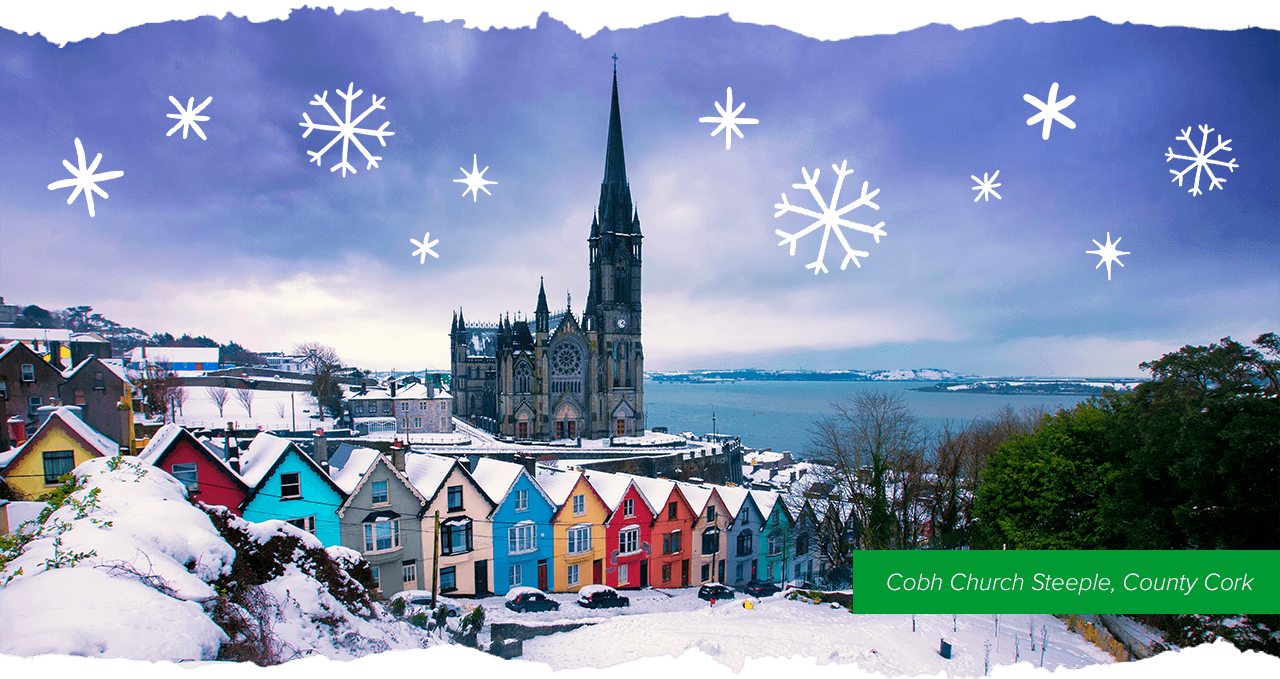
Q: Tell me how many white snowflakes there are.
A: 11